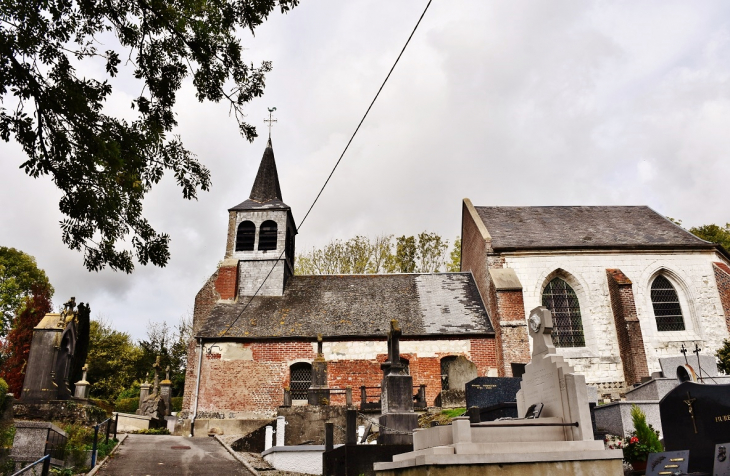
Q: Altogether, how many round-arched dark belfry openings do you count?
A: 2